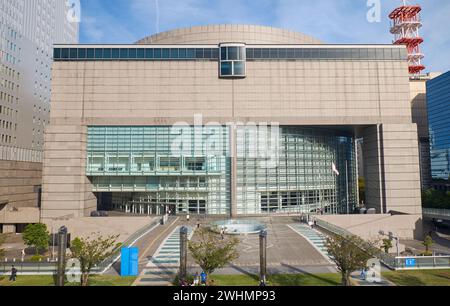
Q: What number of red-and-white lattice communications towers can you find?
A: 1